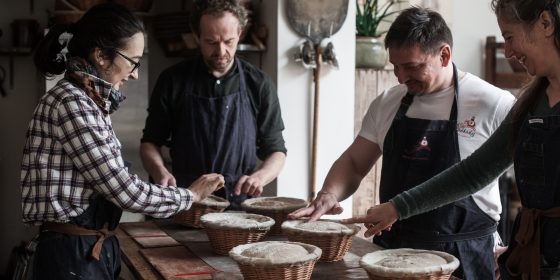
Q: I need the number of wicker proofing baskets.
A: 6